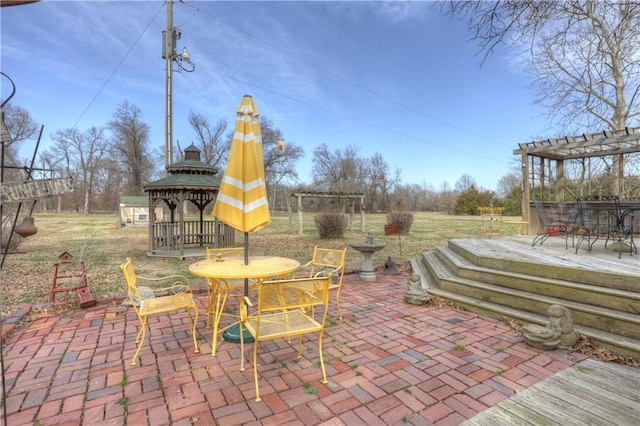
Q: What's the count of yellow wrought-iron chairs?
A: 4